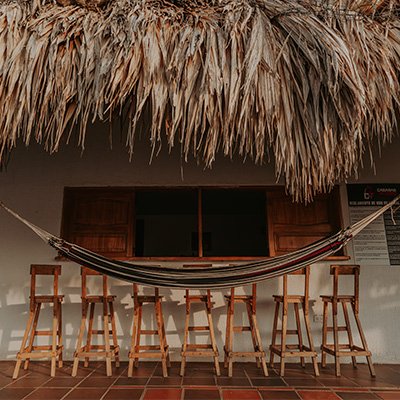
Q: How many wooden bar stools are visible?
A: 7